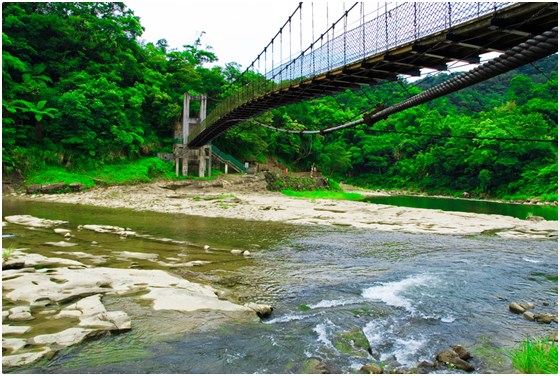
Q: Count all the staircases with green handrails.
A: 1